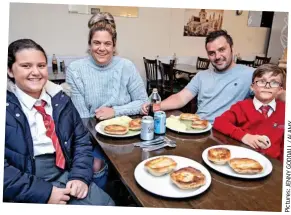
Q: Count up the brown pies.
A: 8